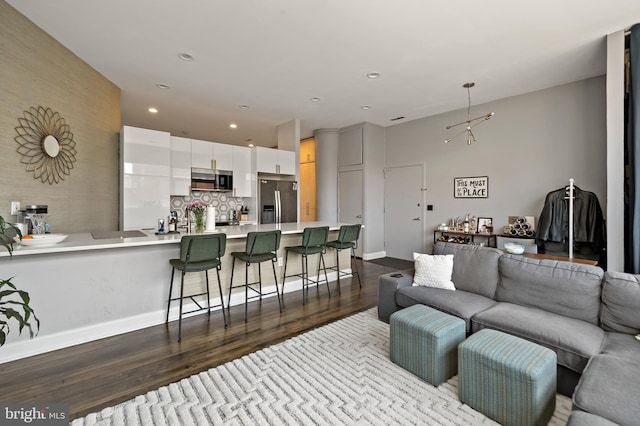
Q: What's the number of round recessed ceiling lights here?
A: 9